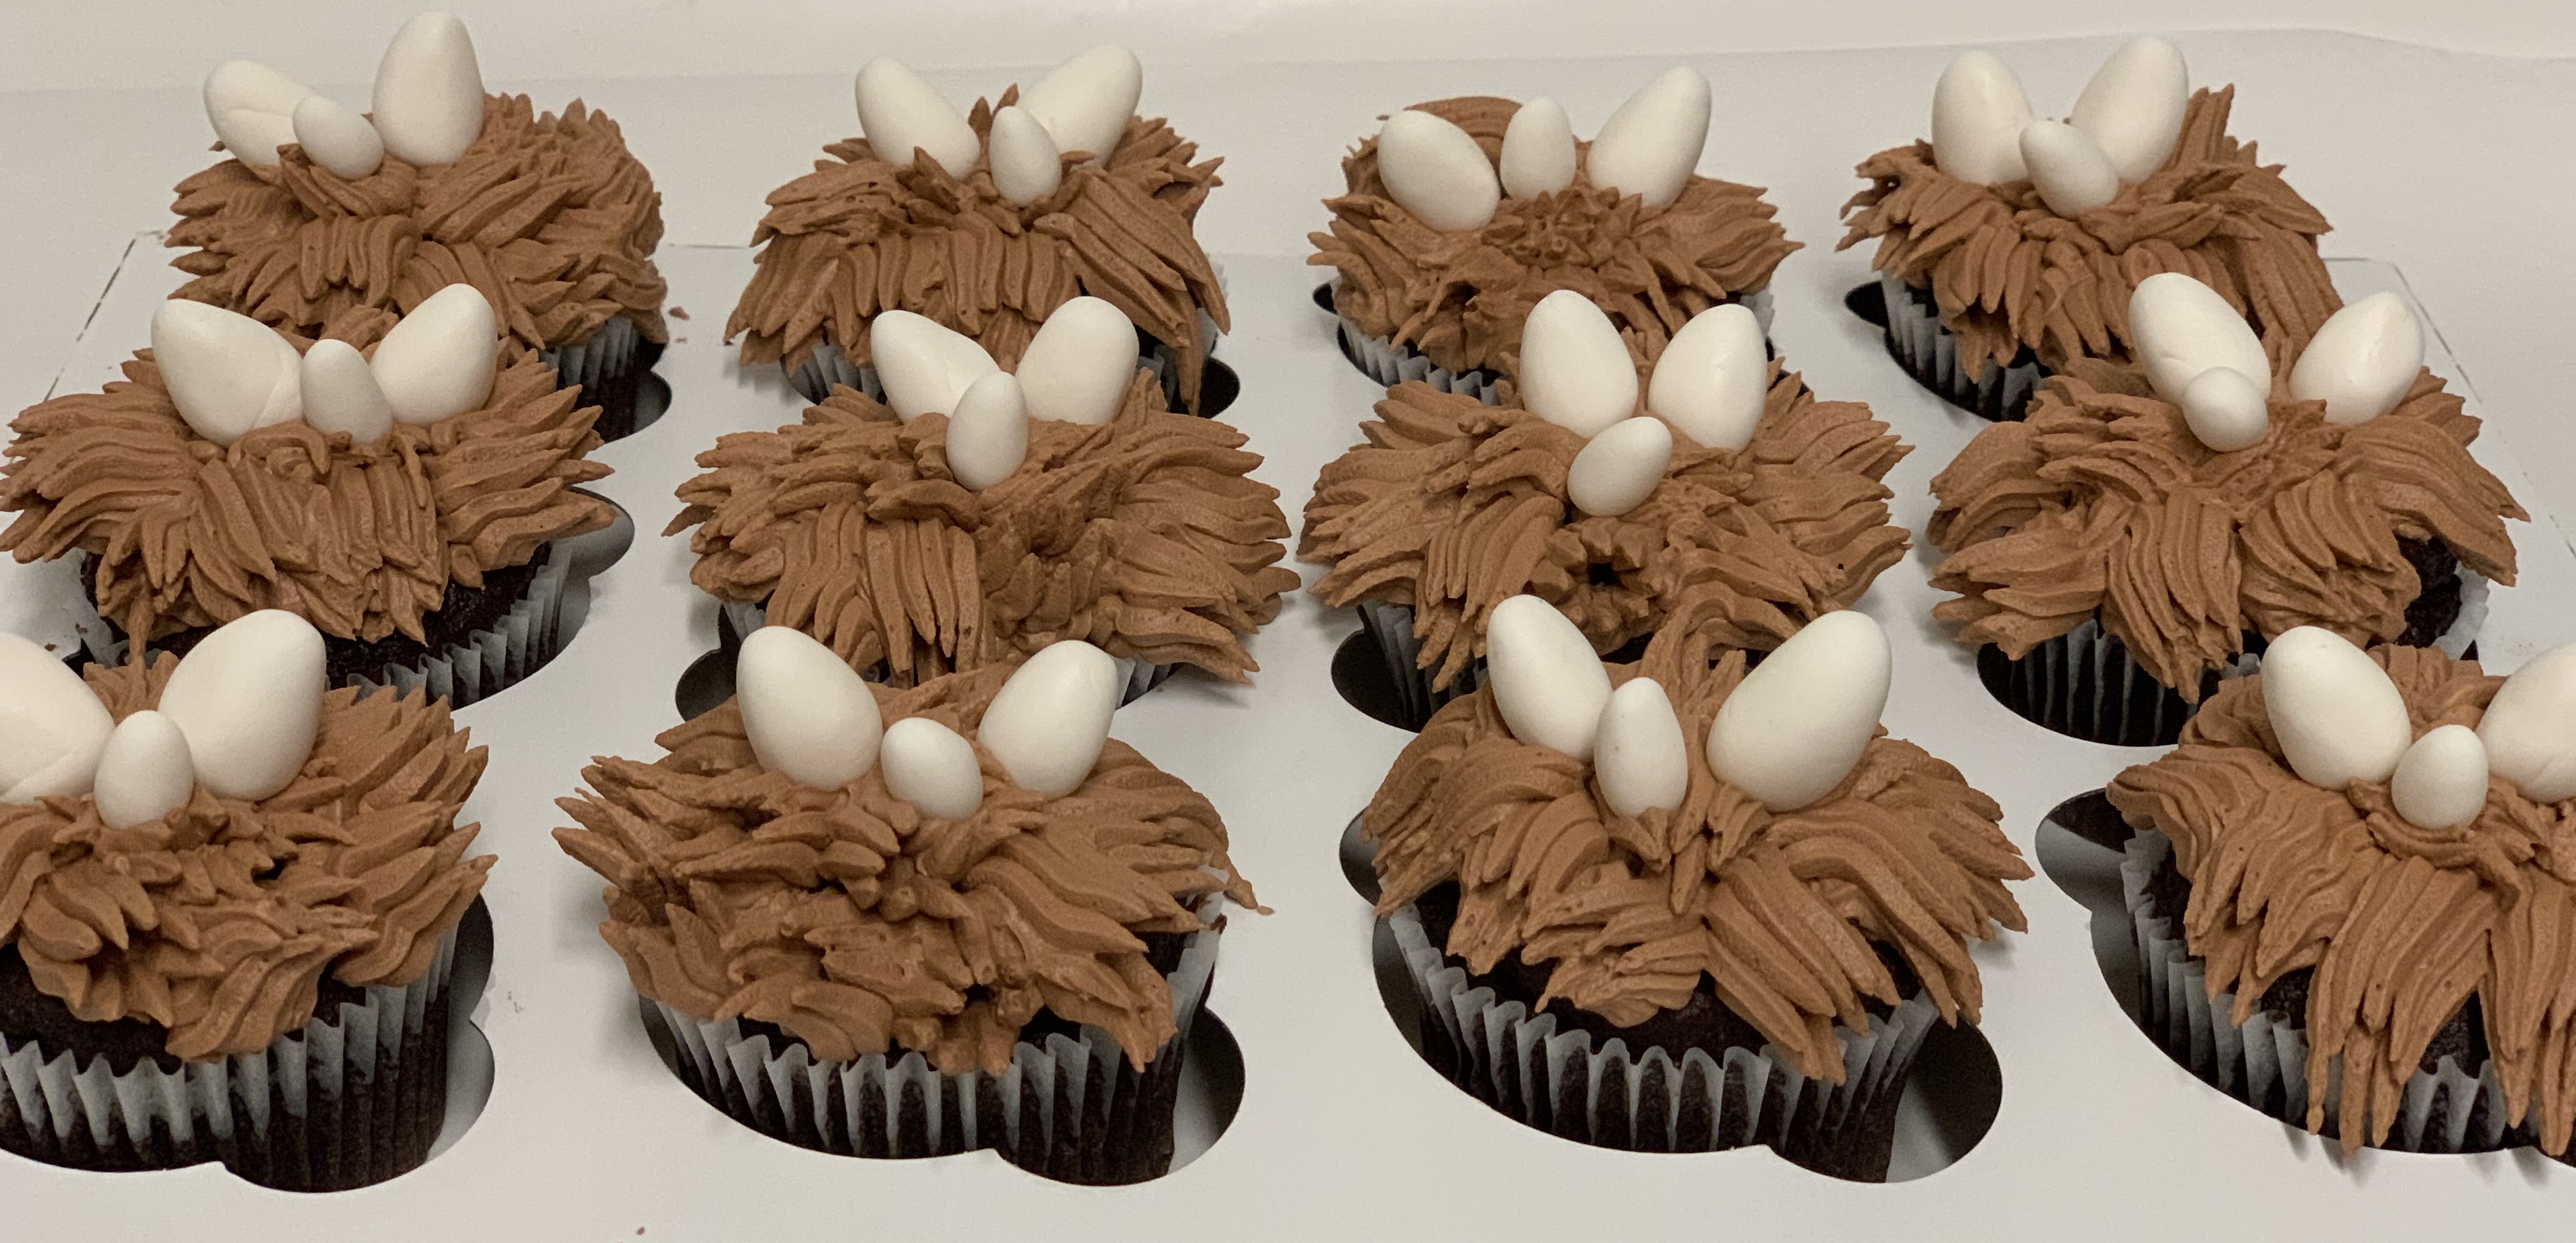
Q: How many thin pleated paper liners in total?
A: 12